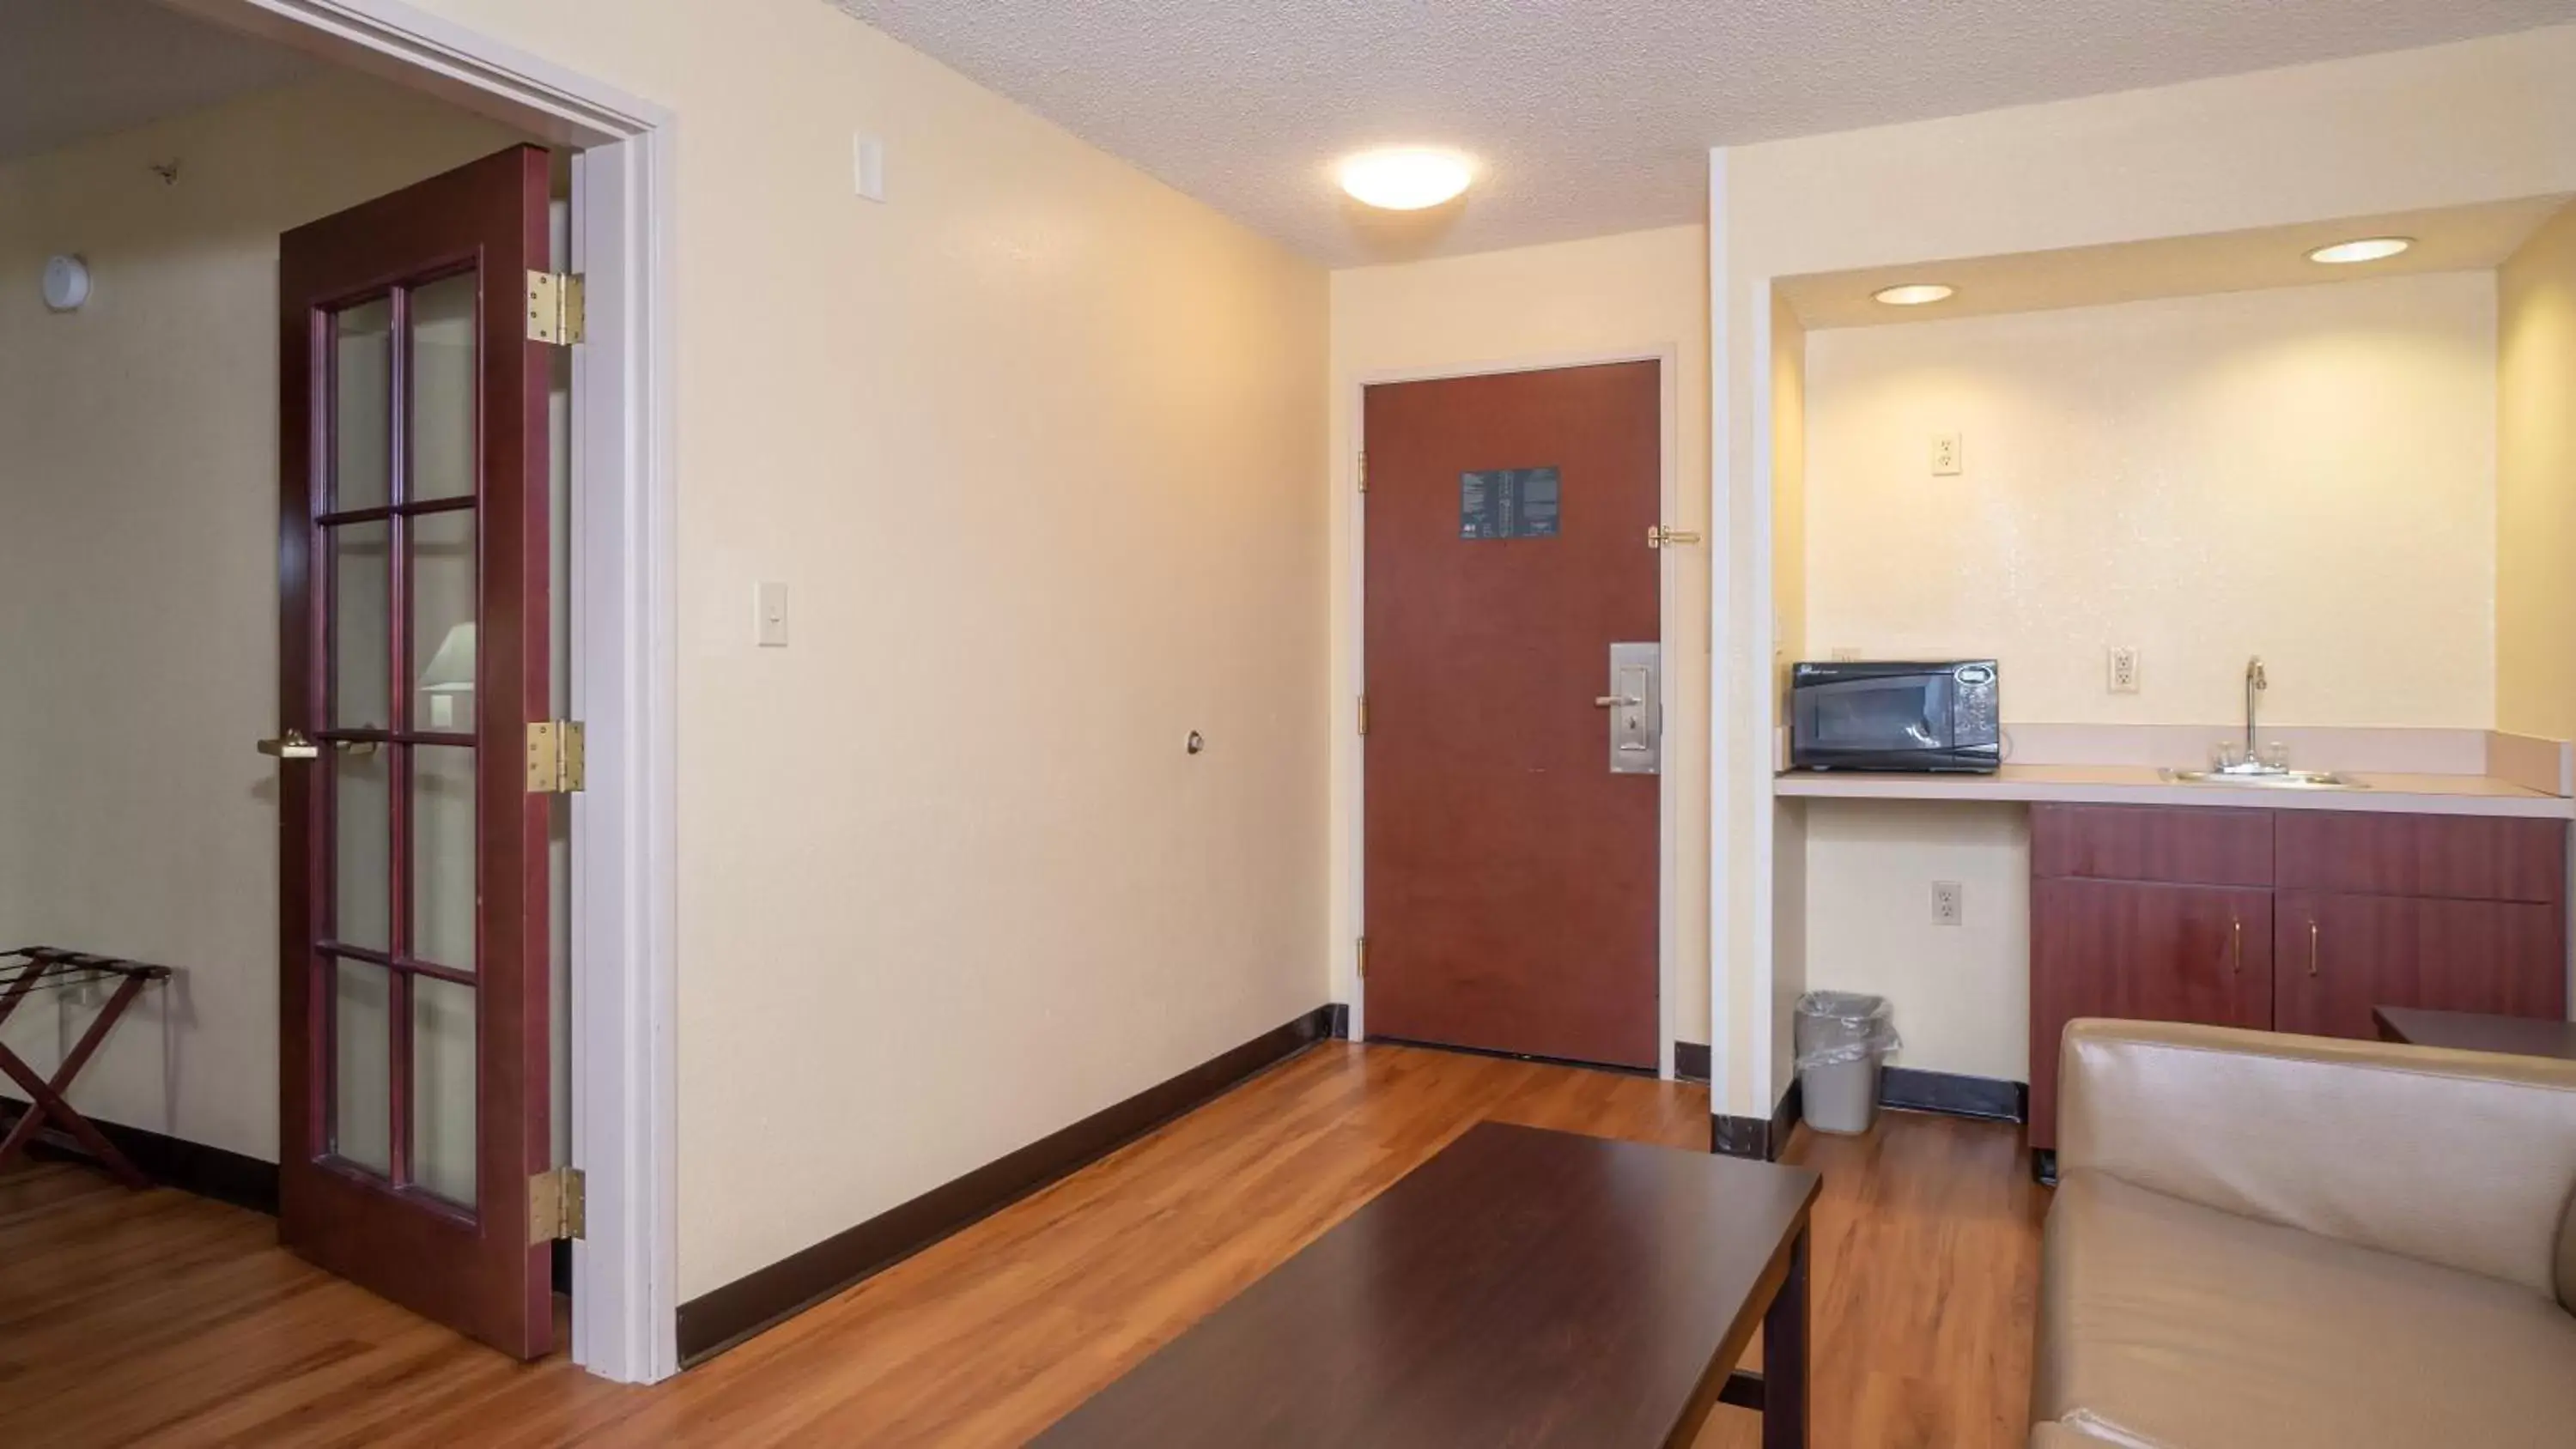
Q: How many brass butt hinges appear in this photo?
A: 6